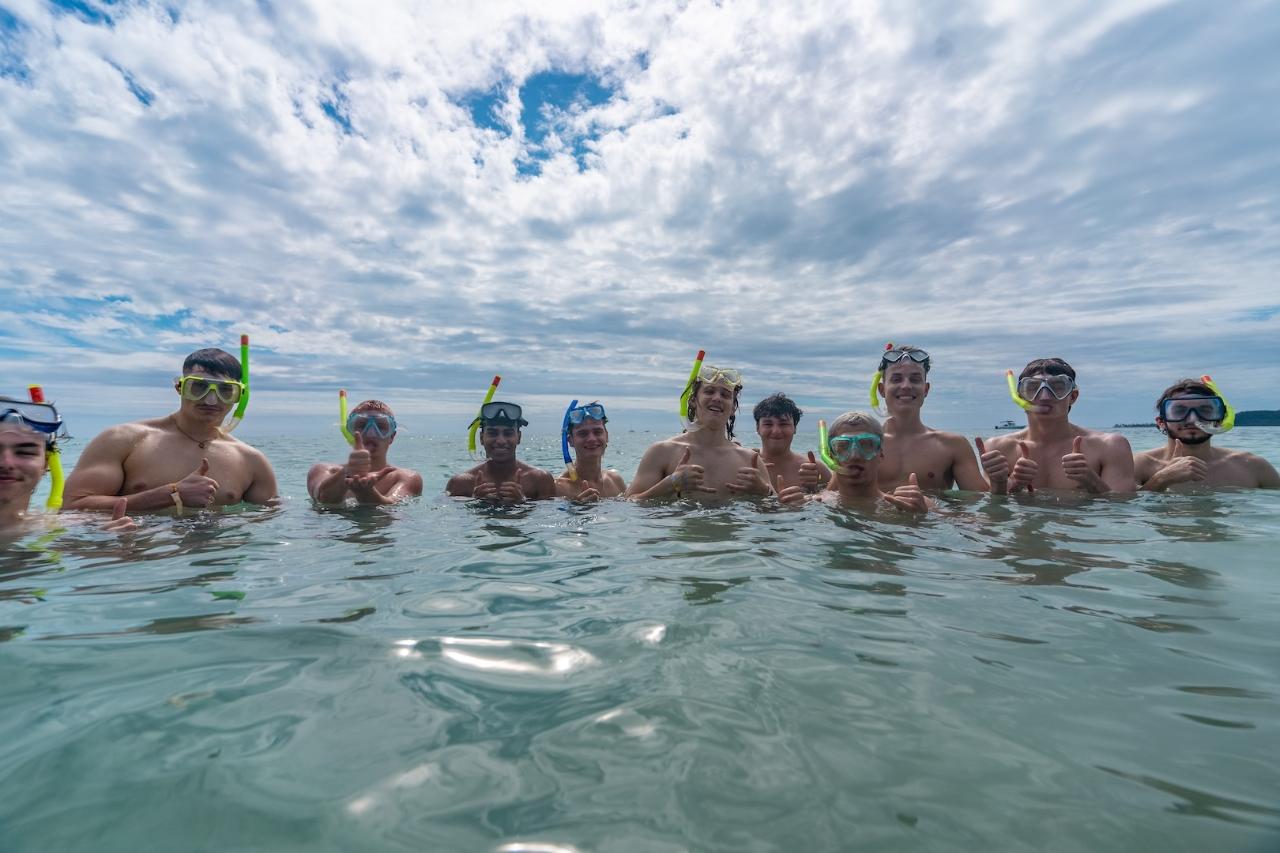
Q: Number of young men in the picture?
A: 11